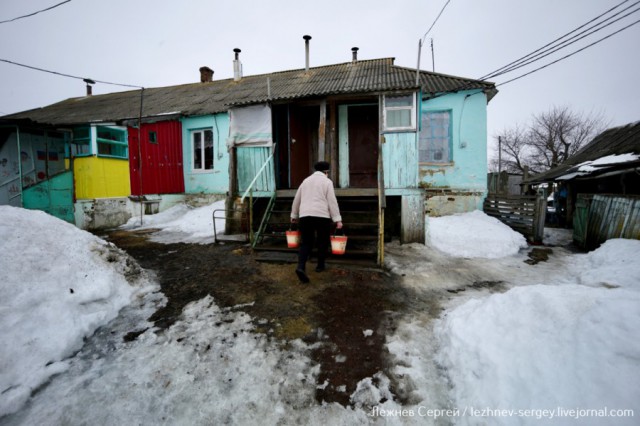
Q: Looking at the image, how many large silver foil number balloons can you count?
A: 0